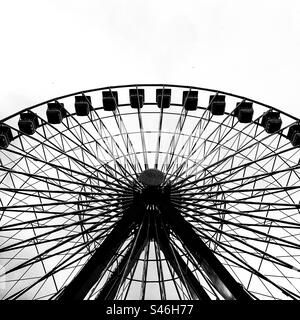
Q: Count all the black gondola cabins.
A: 12